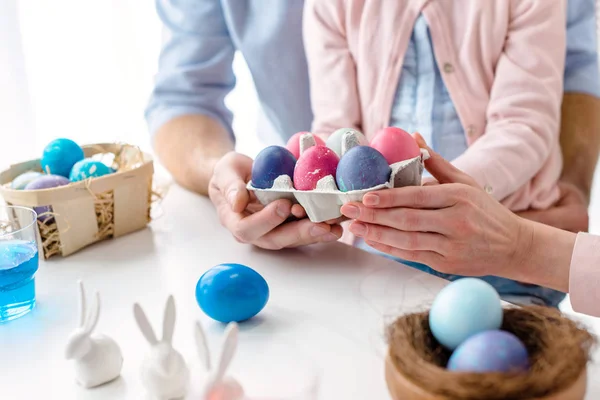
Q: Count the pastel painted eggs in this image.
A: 13